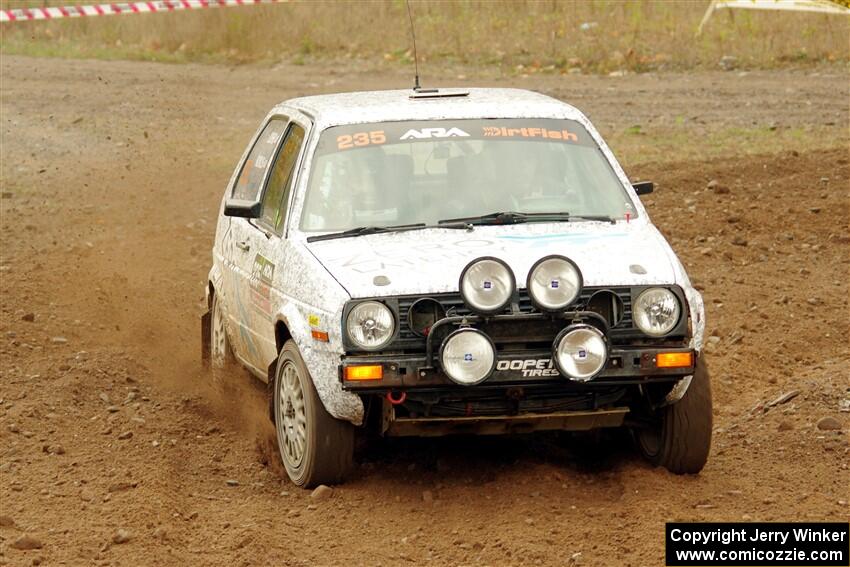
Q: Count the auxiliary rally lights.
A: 4